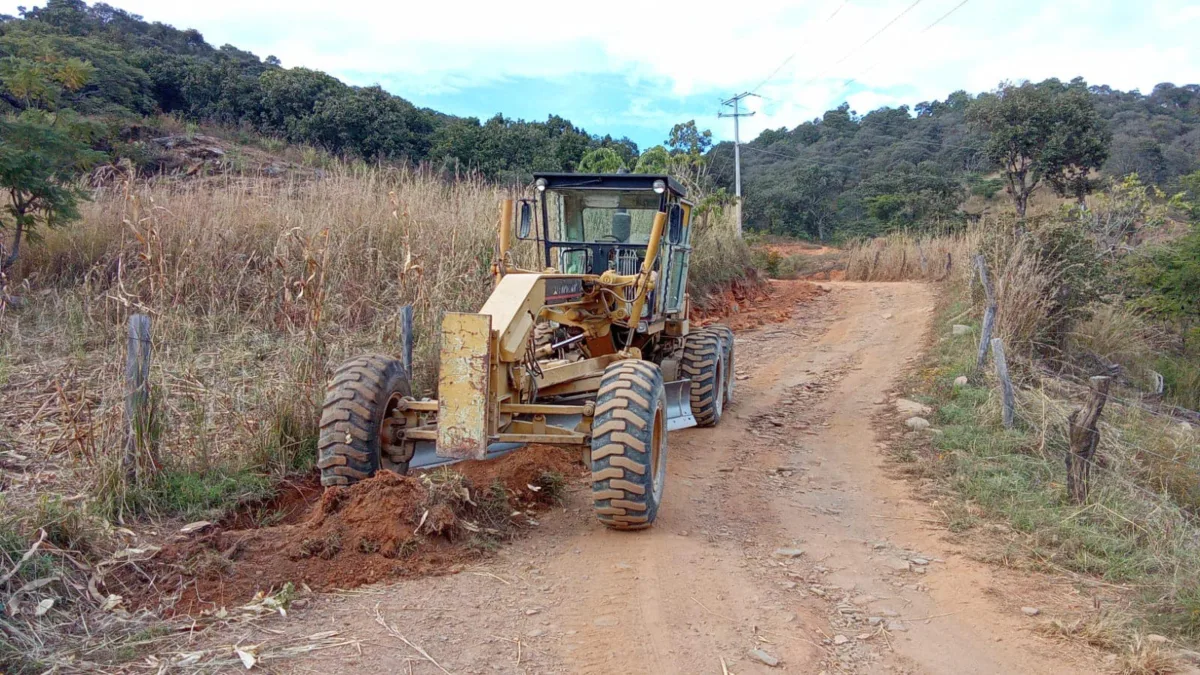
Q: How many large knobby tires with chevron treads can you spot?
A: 4